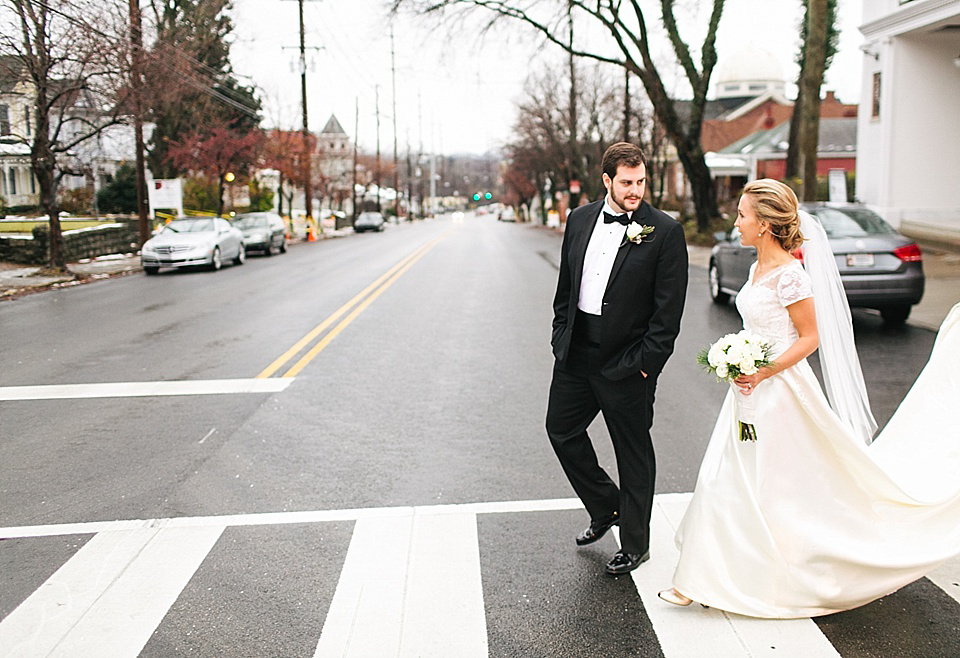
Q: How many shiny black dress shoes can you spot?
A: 2